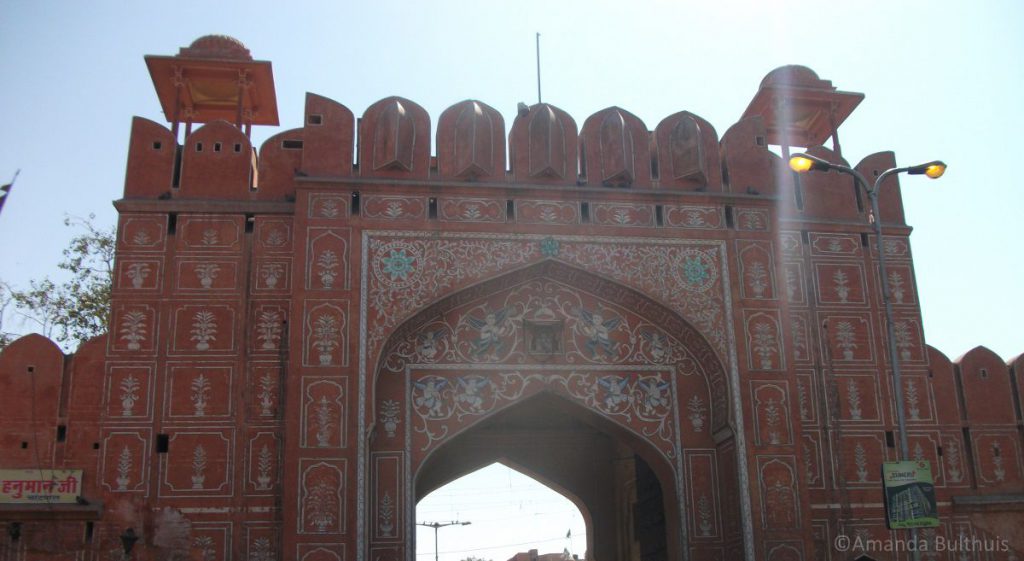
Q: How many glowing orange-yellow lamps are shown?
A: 2